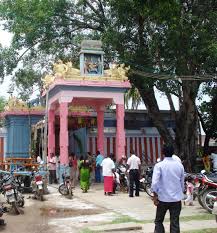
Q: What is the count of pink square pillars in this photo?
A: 4